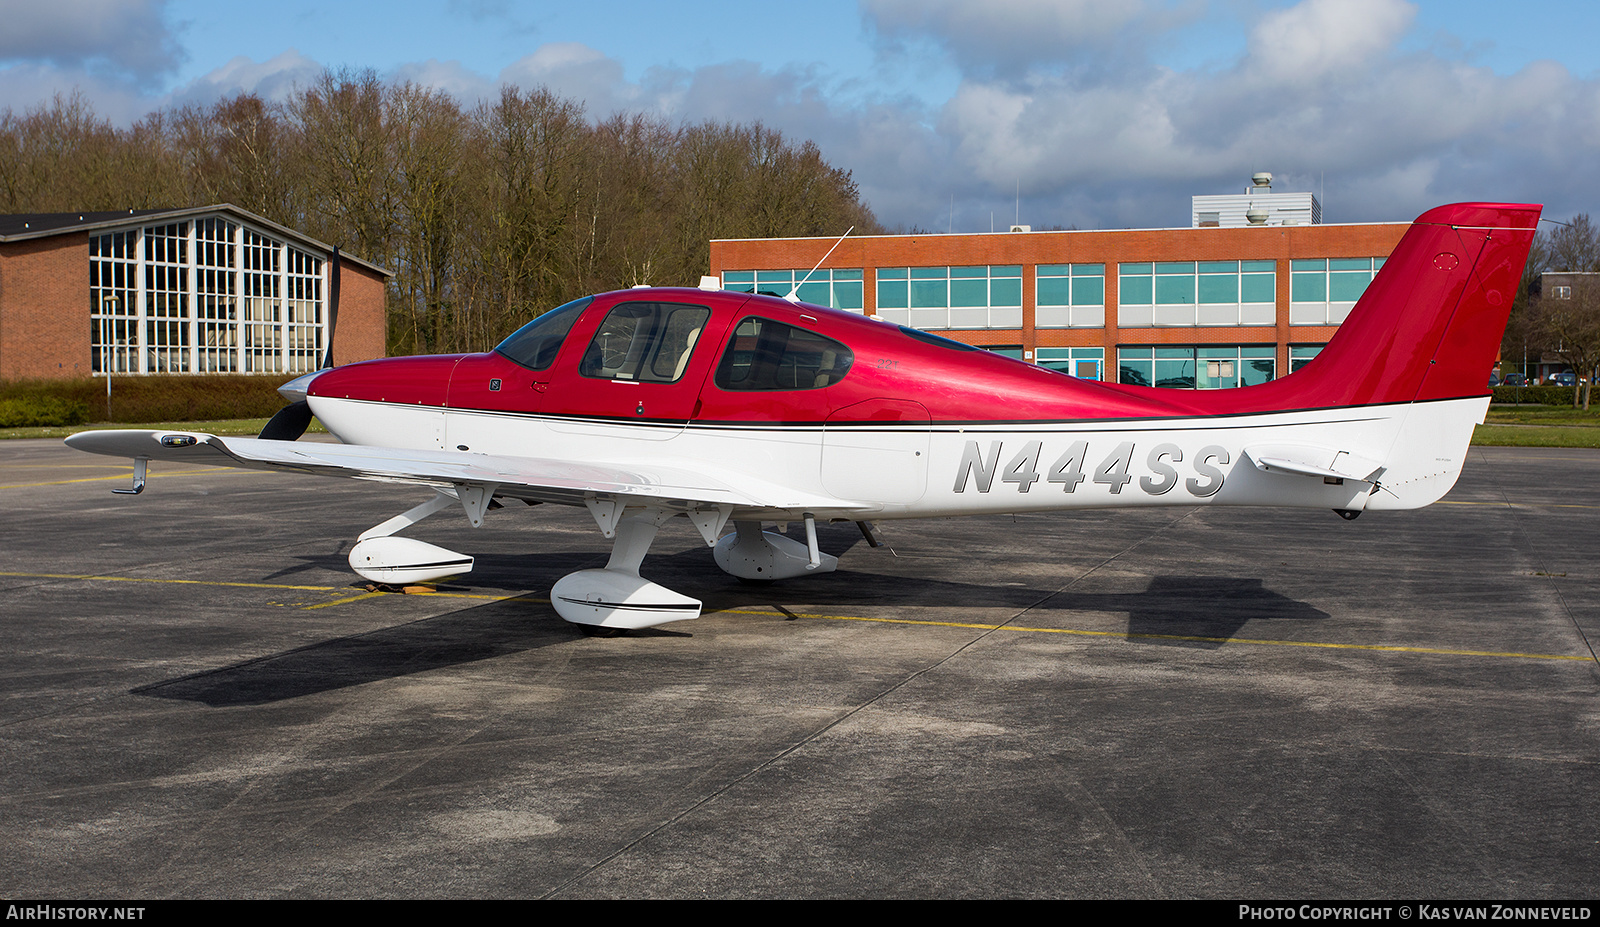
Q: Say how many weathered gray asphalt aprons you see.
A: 1